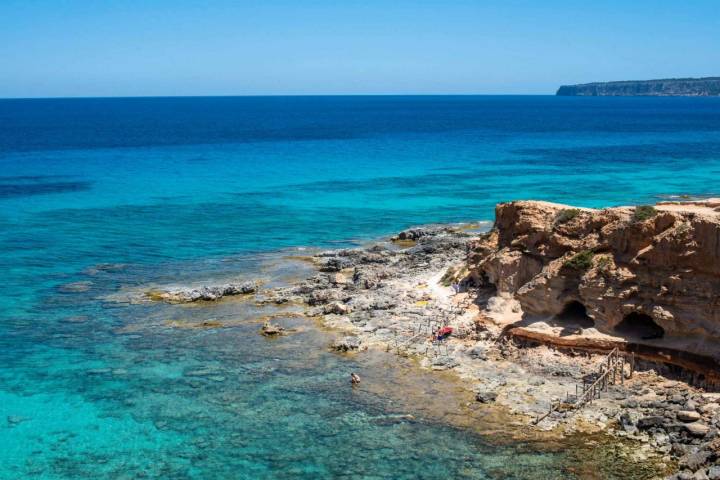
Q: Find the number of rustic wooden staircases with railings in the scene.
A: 1